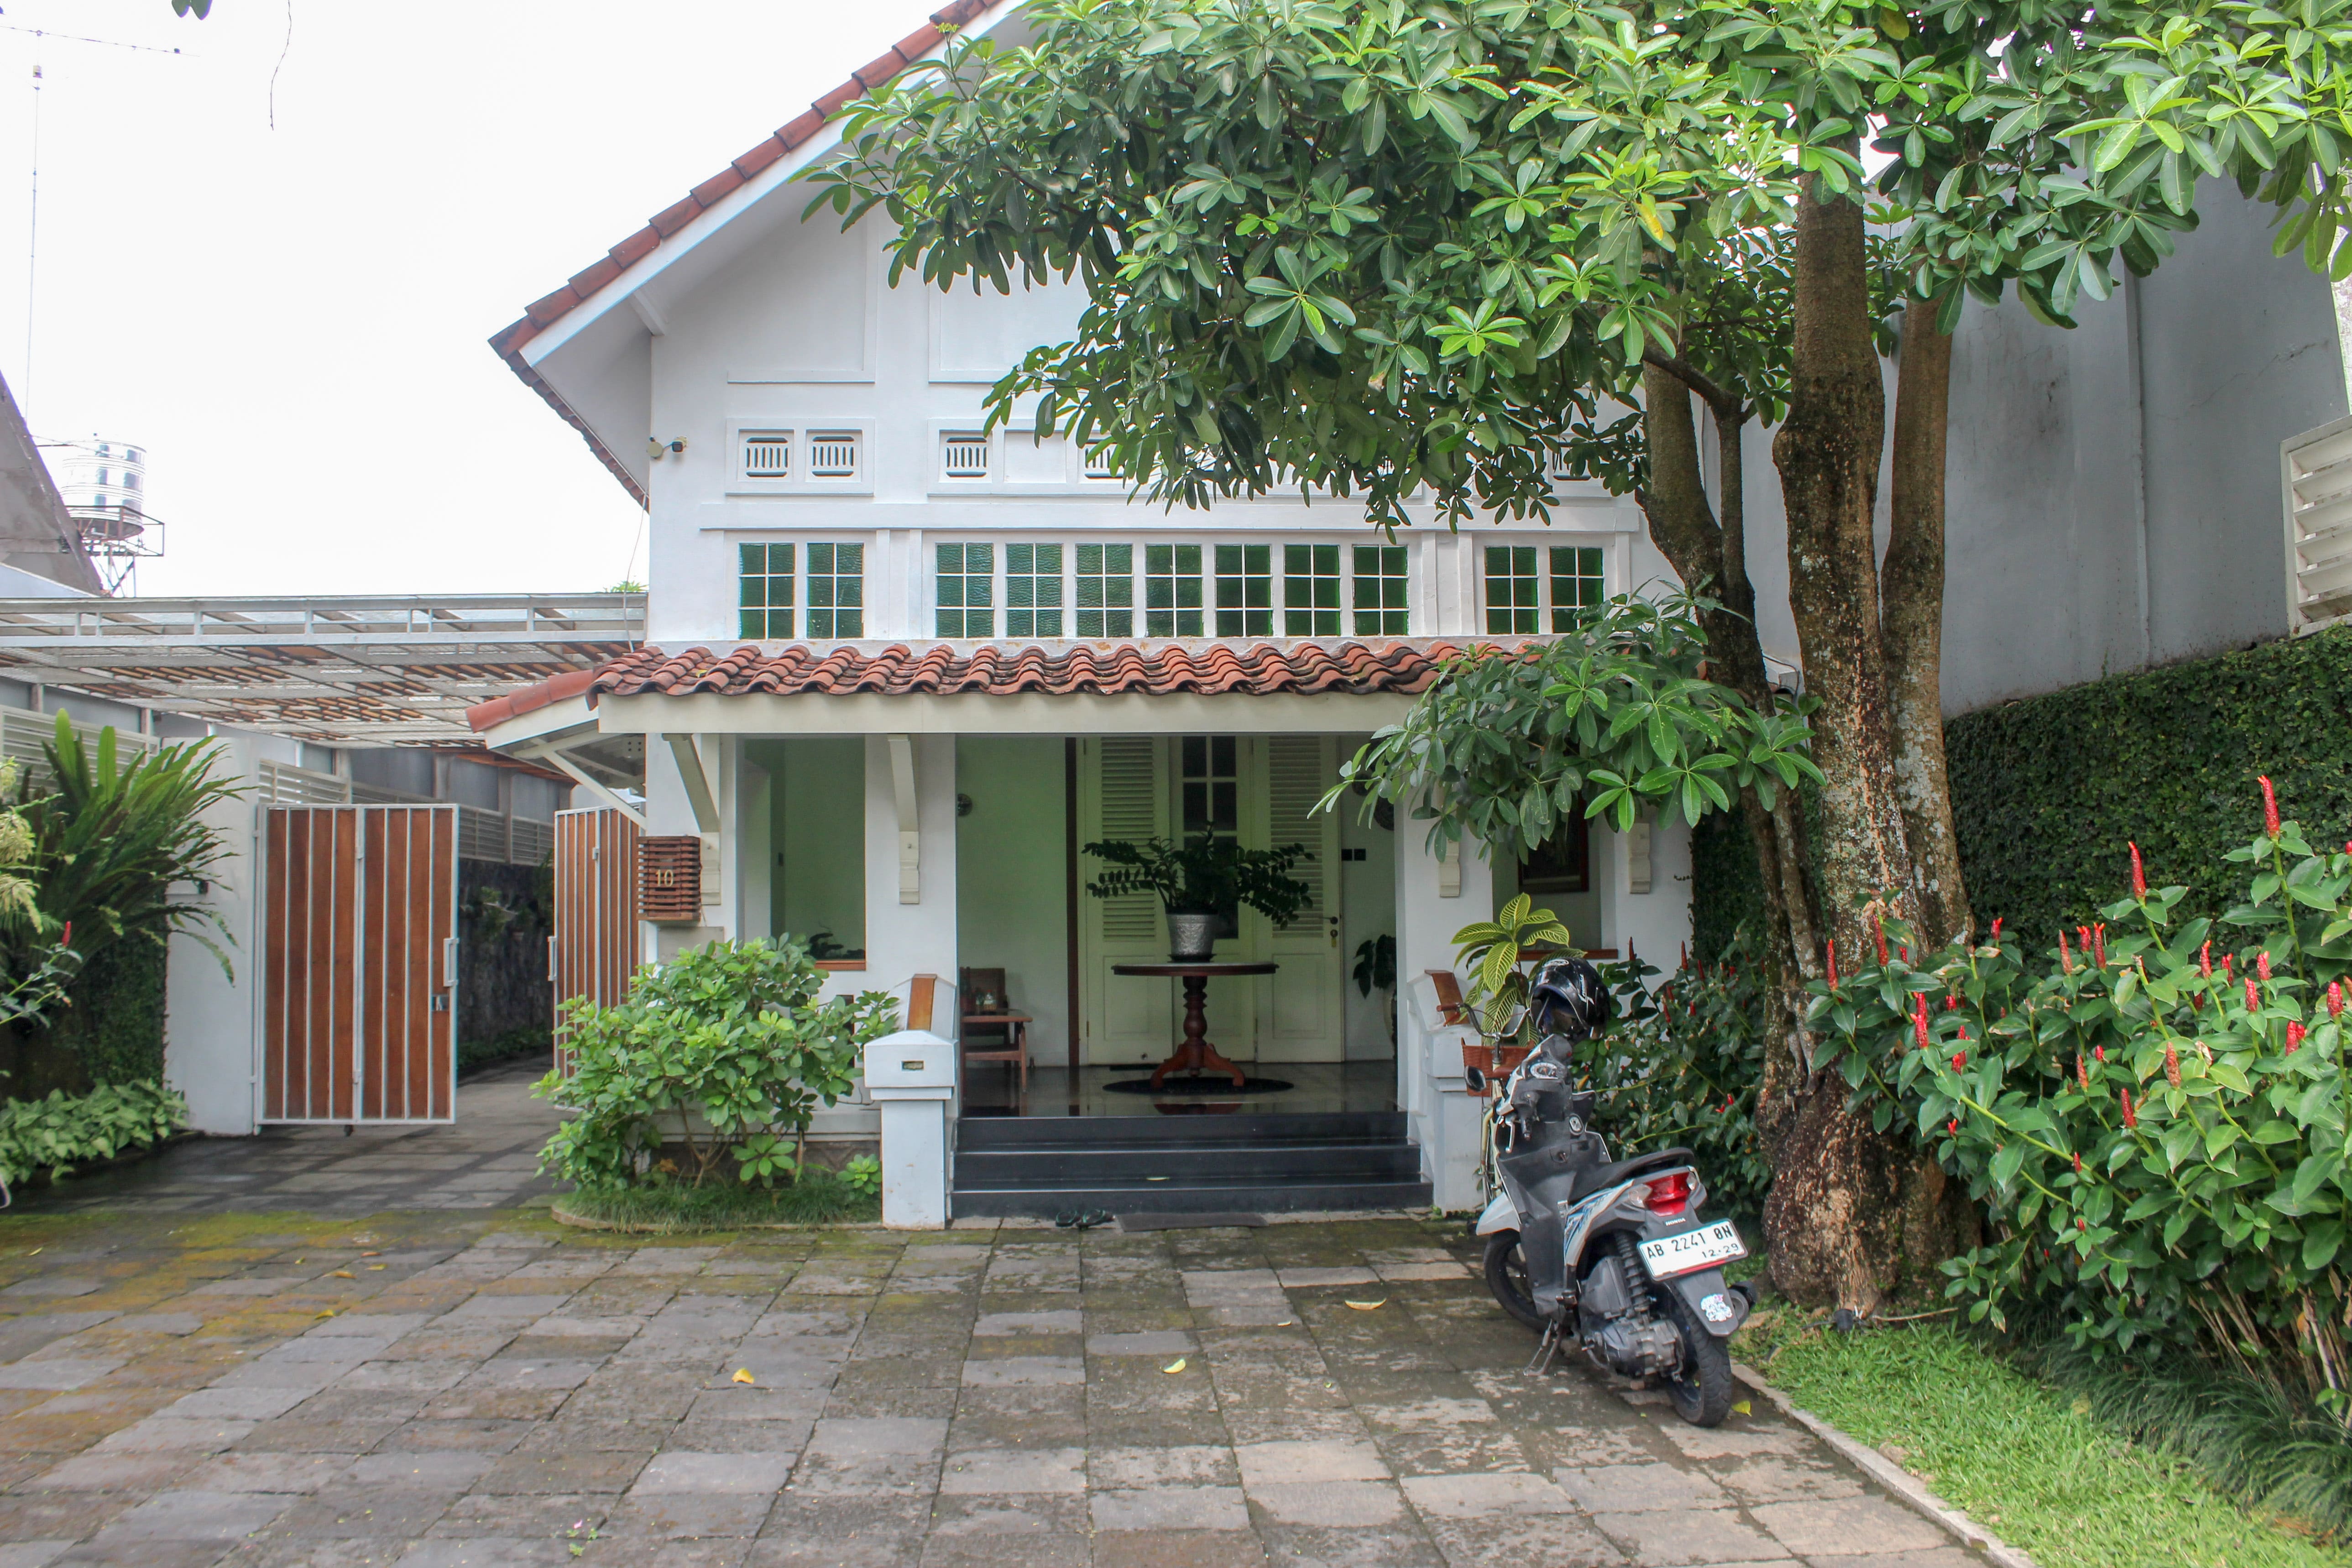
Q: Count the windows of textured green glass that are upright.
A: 11